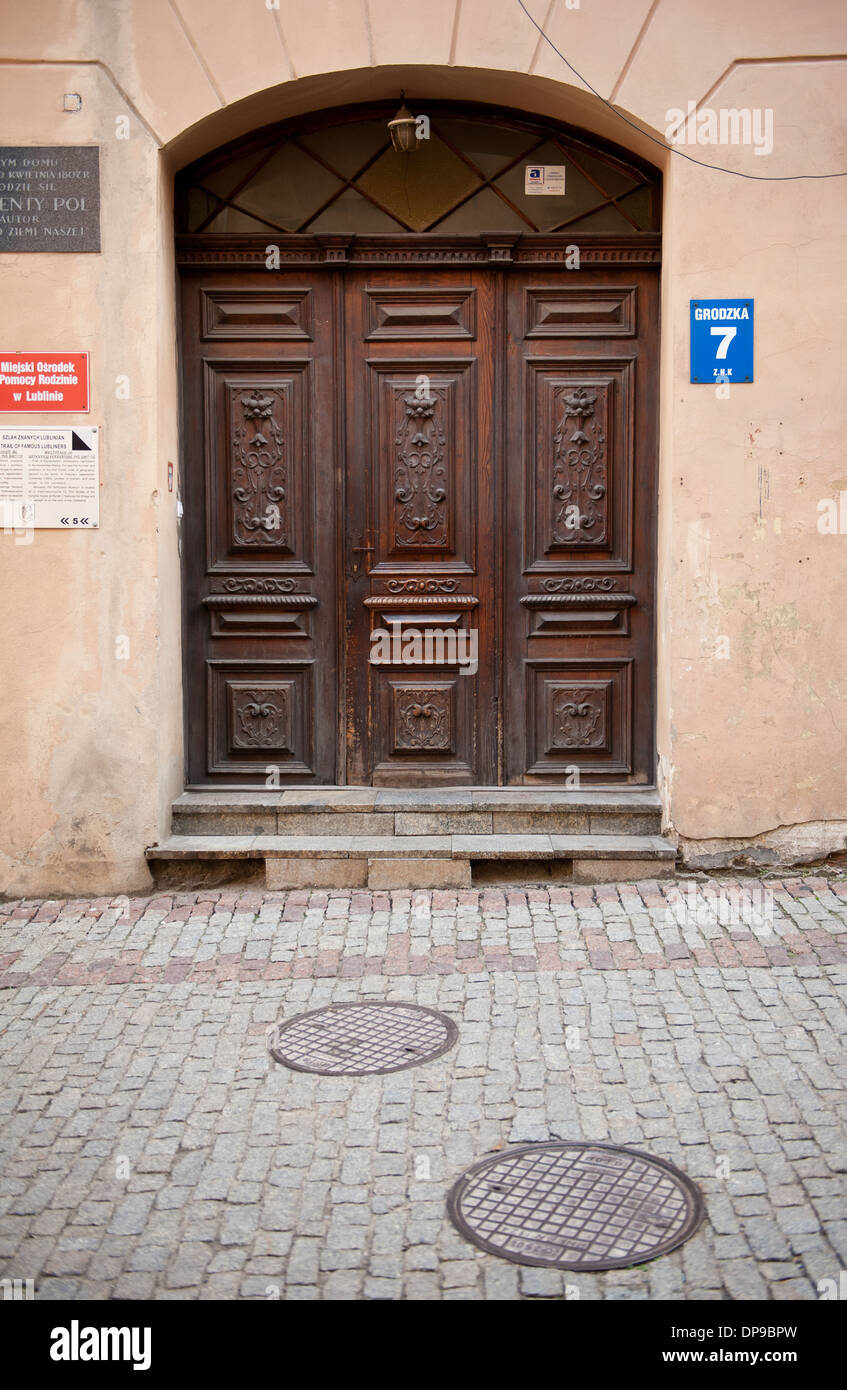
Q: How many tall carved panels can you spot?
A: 3